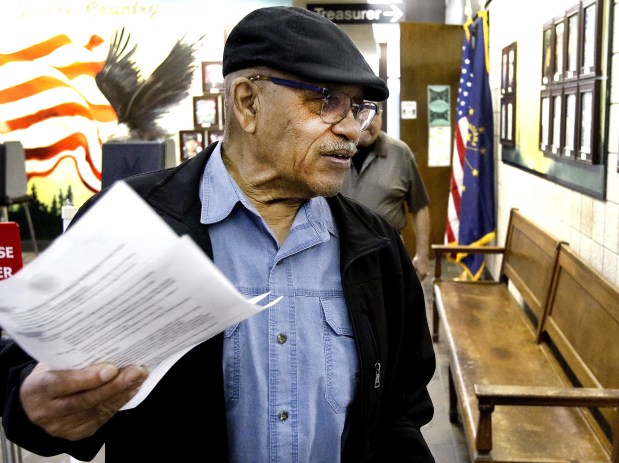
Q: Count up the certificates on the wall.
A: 12